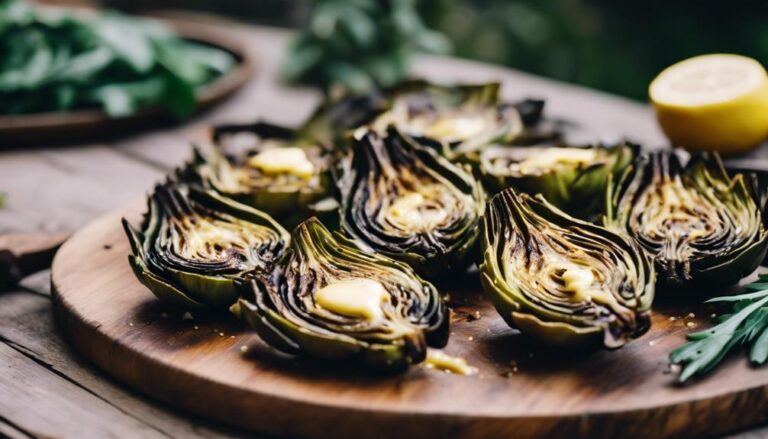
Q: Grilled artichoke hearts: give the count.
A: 8